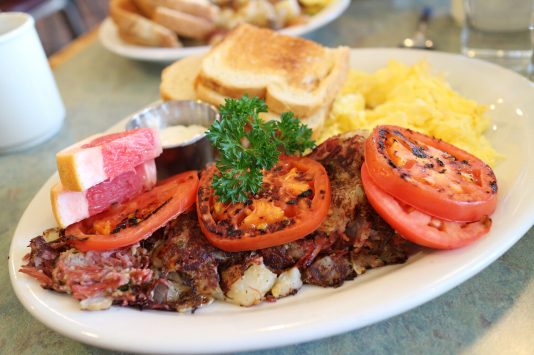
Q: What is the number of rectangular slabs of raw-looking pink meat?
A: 2